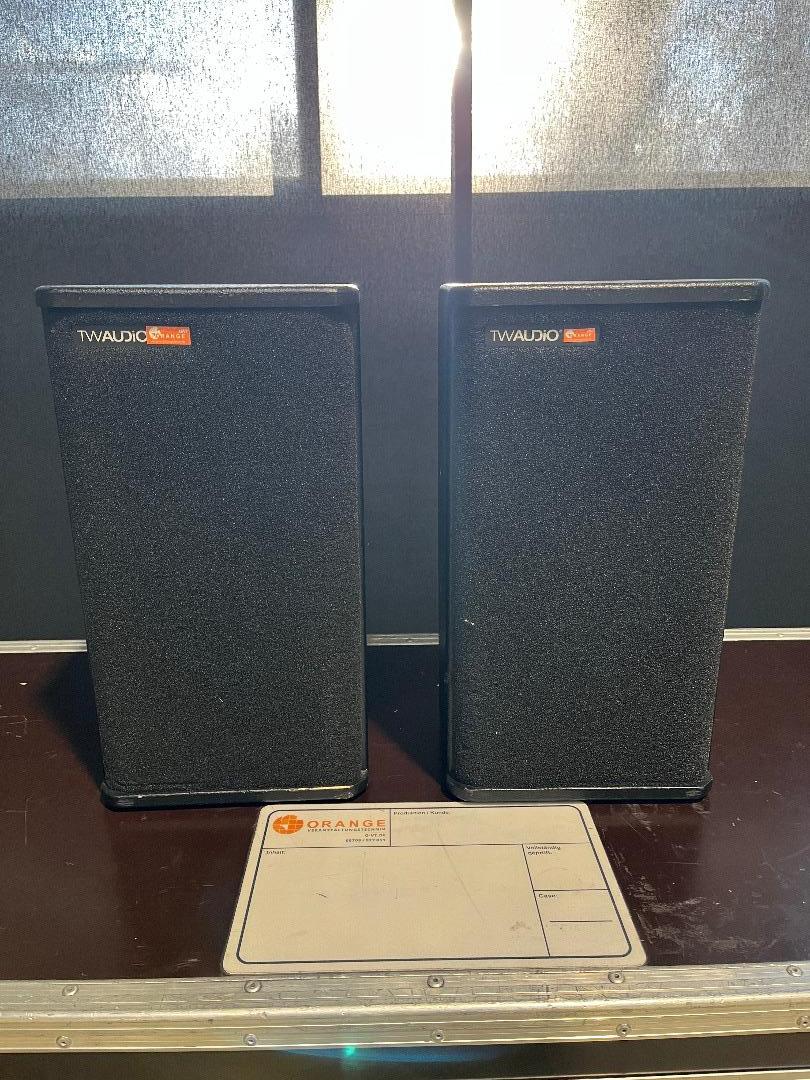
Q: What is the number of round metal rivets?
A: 10